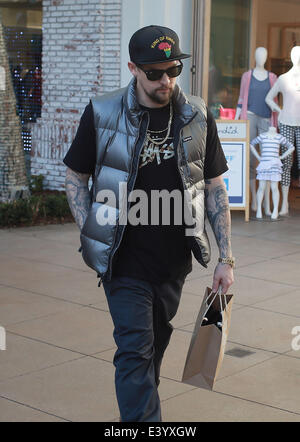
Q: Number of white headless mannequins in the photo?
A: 1